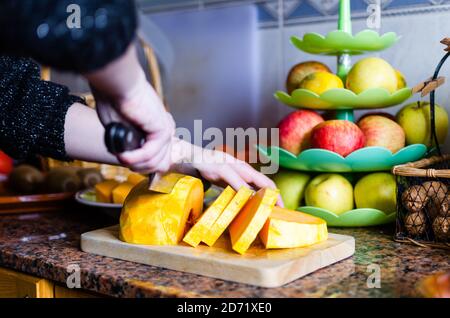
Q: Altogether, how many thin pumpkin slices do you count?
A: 3